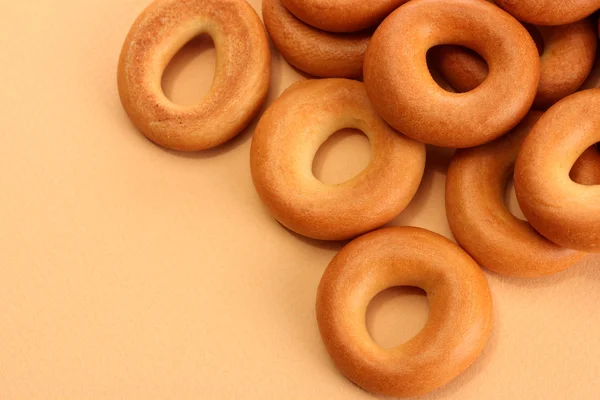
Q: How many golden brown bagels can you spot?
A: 10